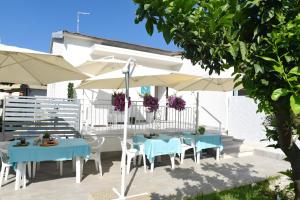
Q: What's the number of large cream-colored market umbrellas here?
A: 4